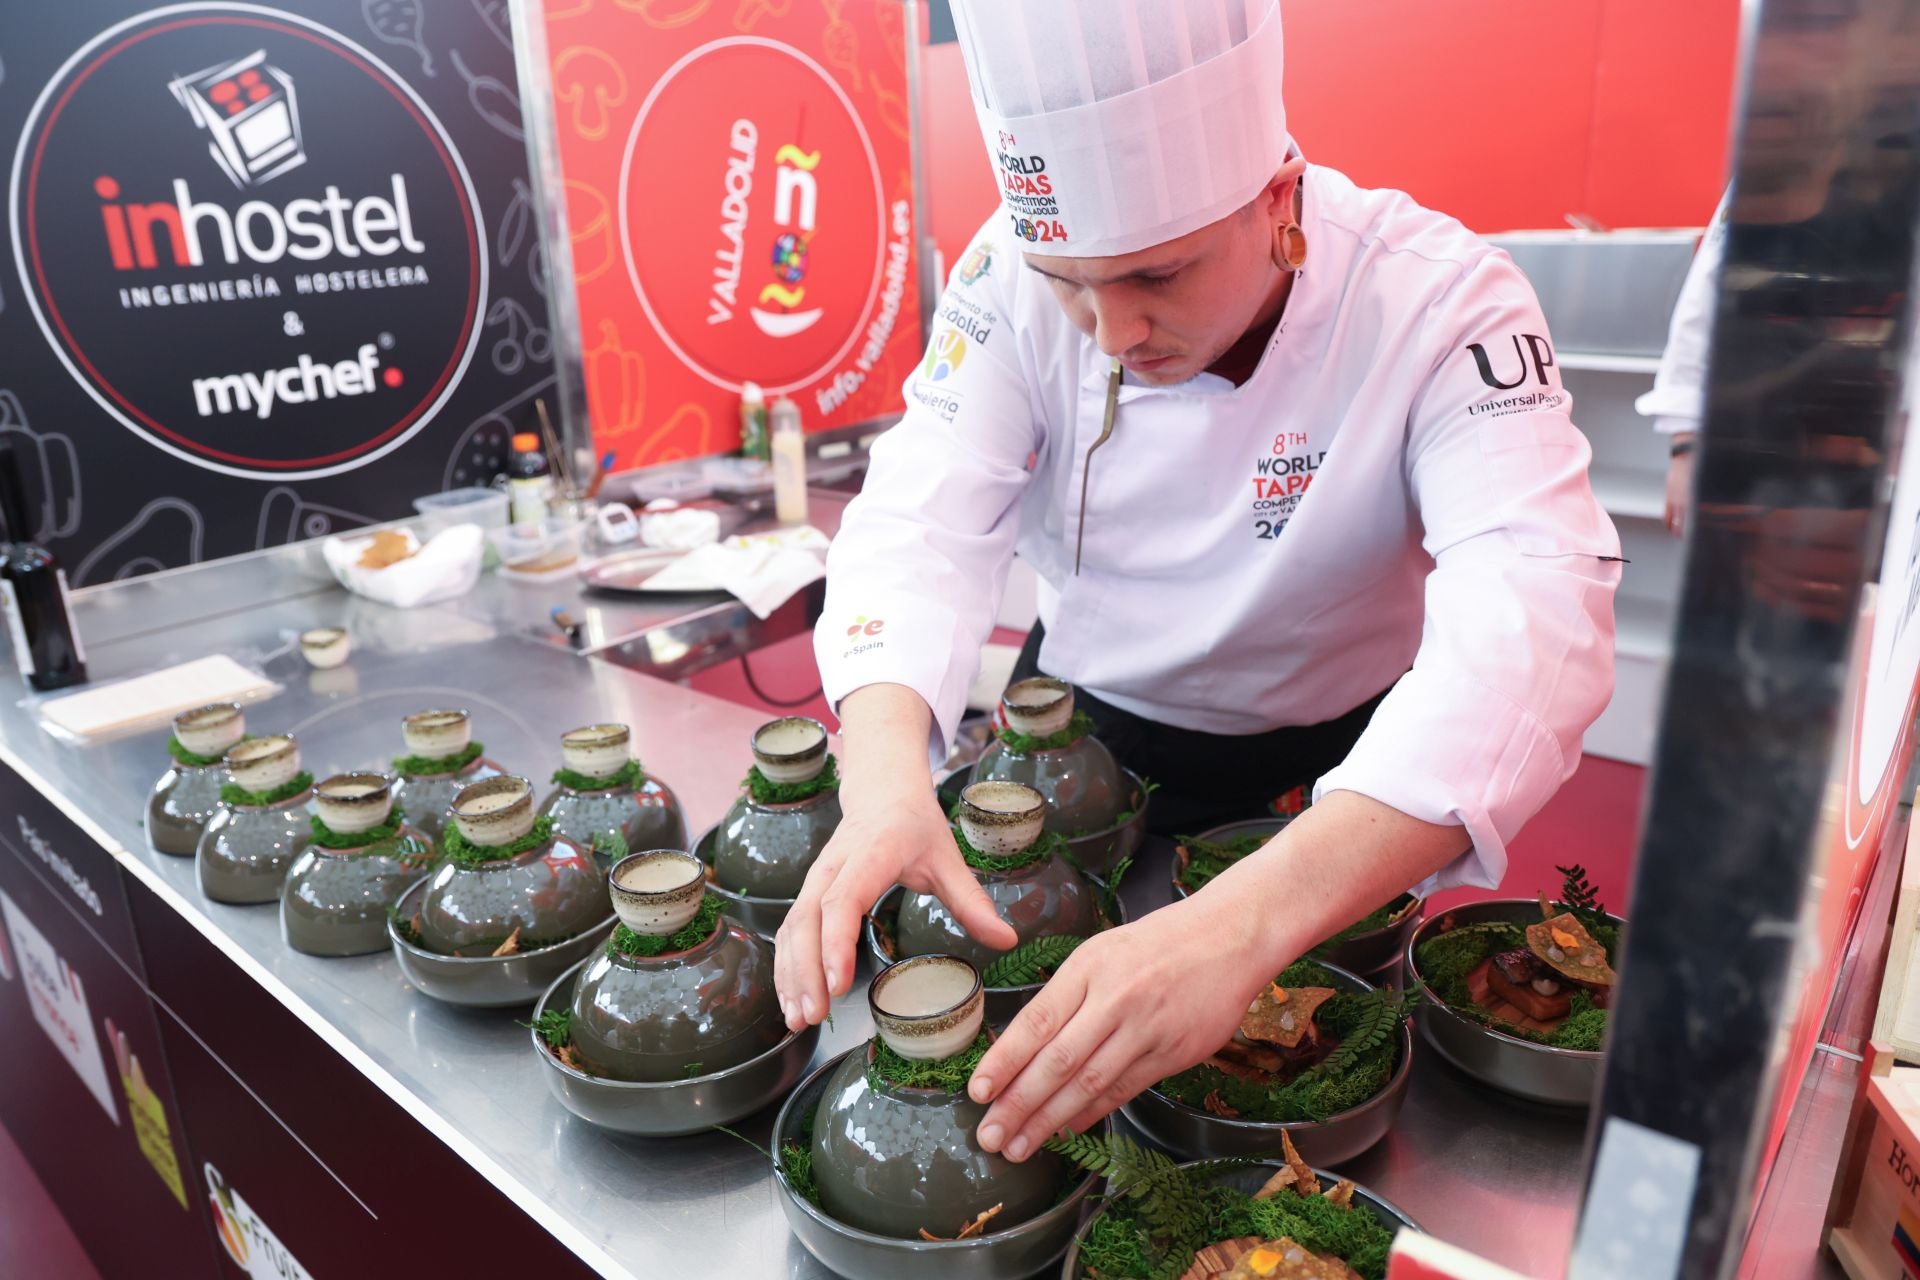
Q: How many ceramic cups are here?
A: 12